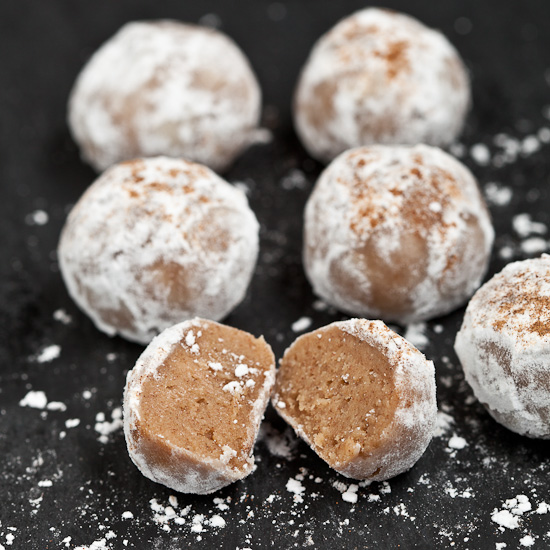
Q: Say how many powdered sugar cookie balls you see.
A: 6